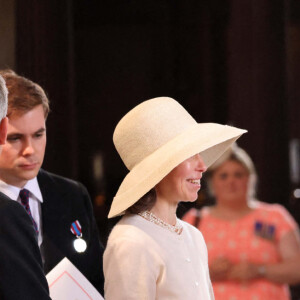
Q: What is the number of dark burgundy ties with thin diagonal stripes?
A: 0